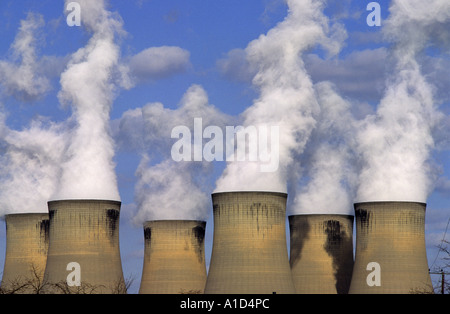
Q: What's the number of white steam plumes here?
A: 6